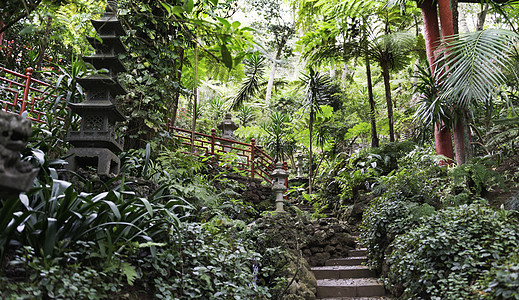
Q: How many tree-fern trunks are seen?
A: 2